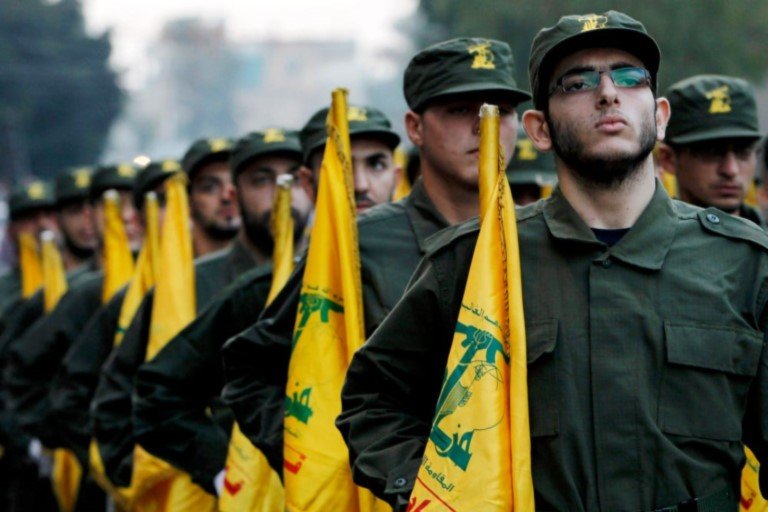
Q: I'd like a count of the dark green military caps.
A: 11